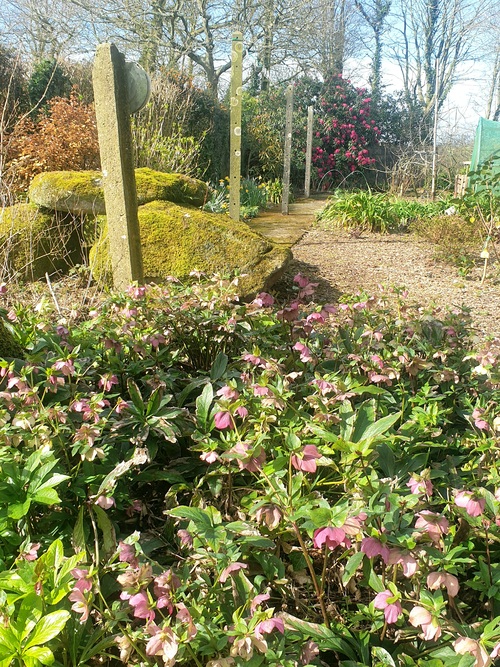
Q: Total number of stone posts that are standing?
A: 4